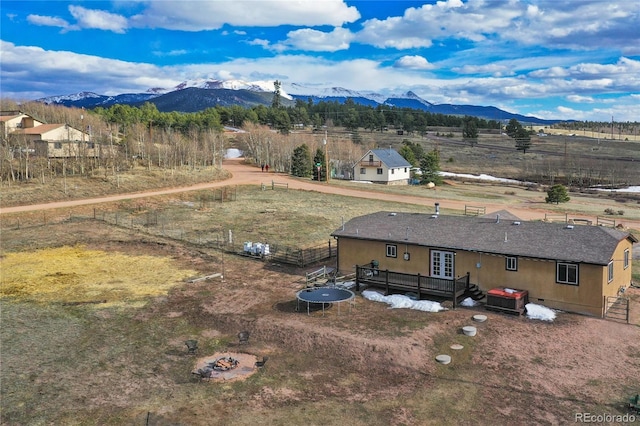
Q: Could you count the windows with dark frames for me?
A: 3